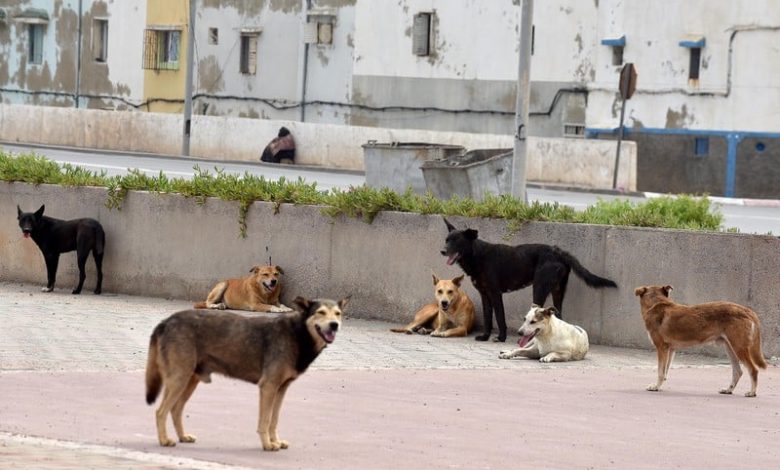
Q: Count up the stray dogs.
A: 7